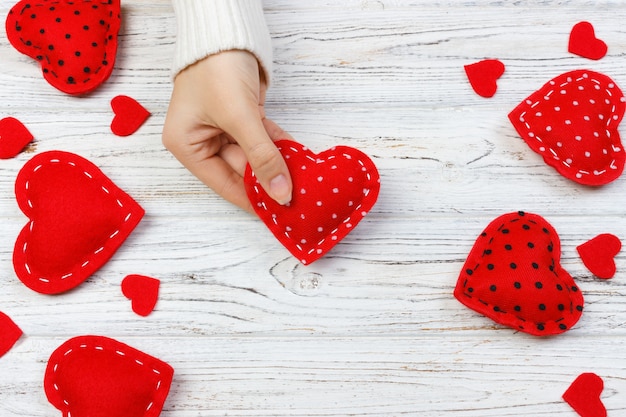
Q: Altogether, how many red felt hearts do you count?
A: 14